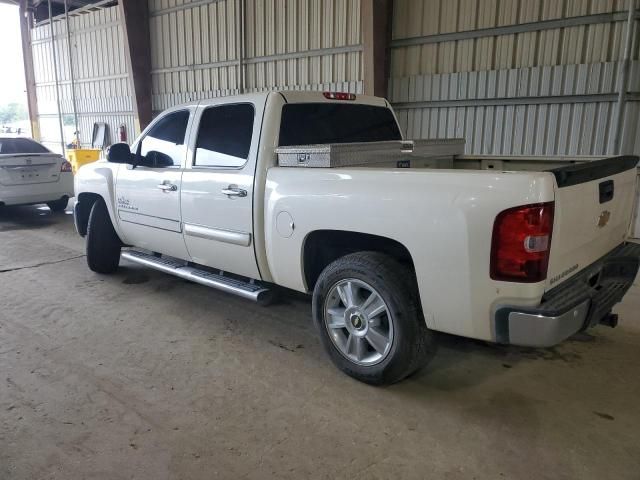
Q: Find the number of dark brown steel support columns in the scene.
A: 3